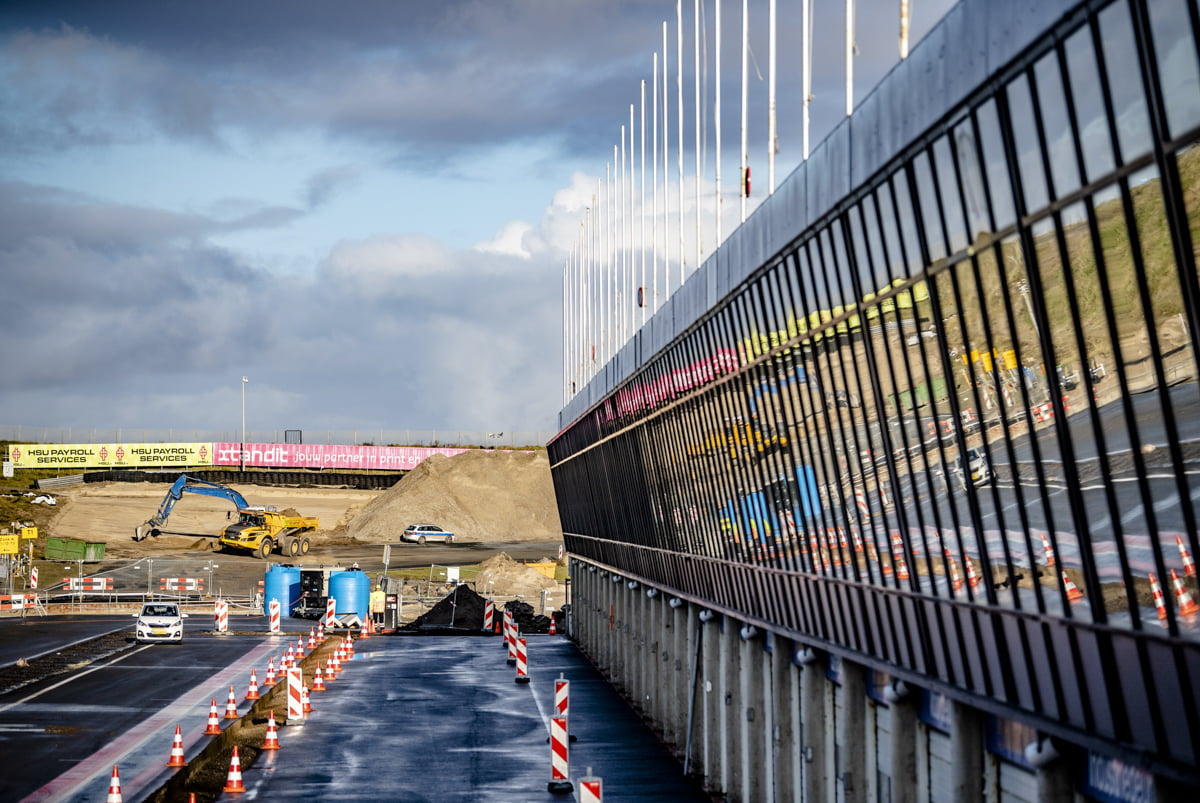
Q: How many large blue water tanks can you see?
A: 2